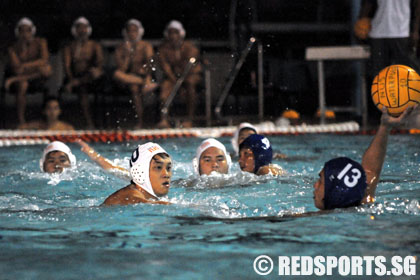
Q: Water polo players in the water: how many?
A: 6